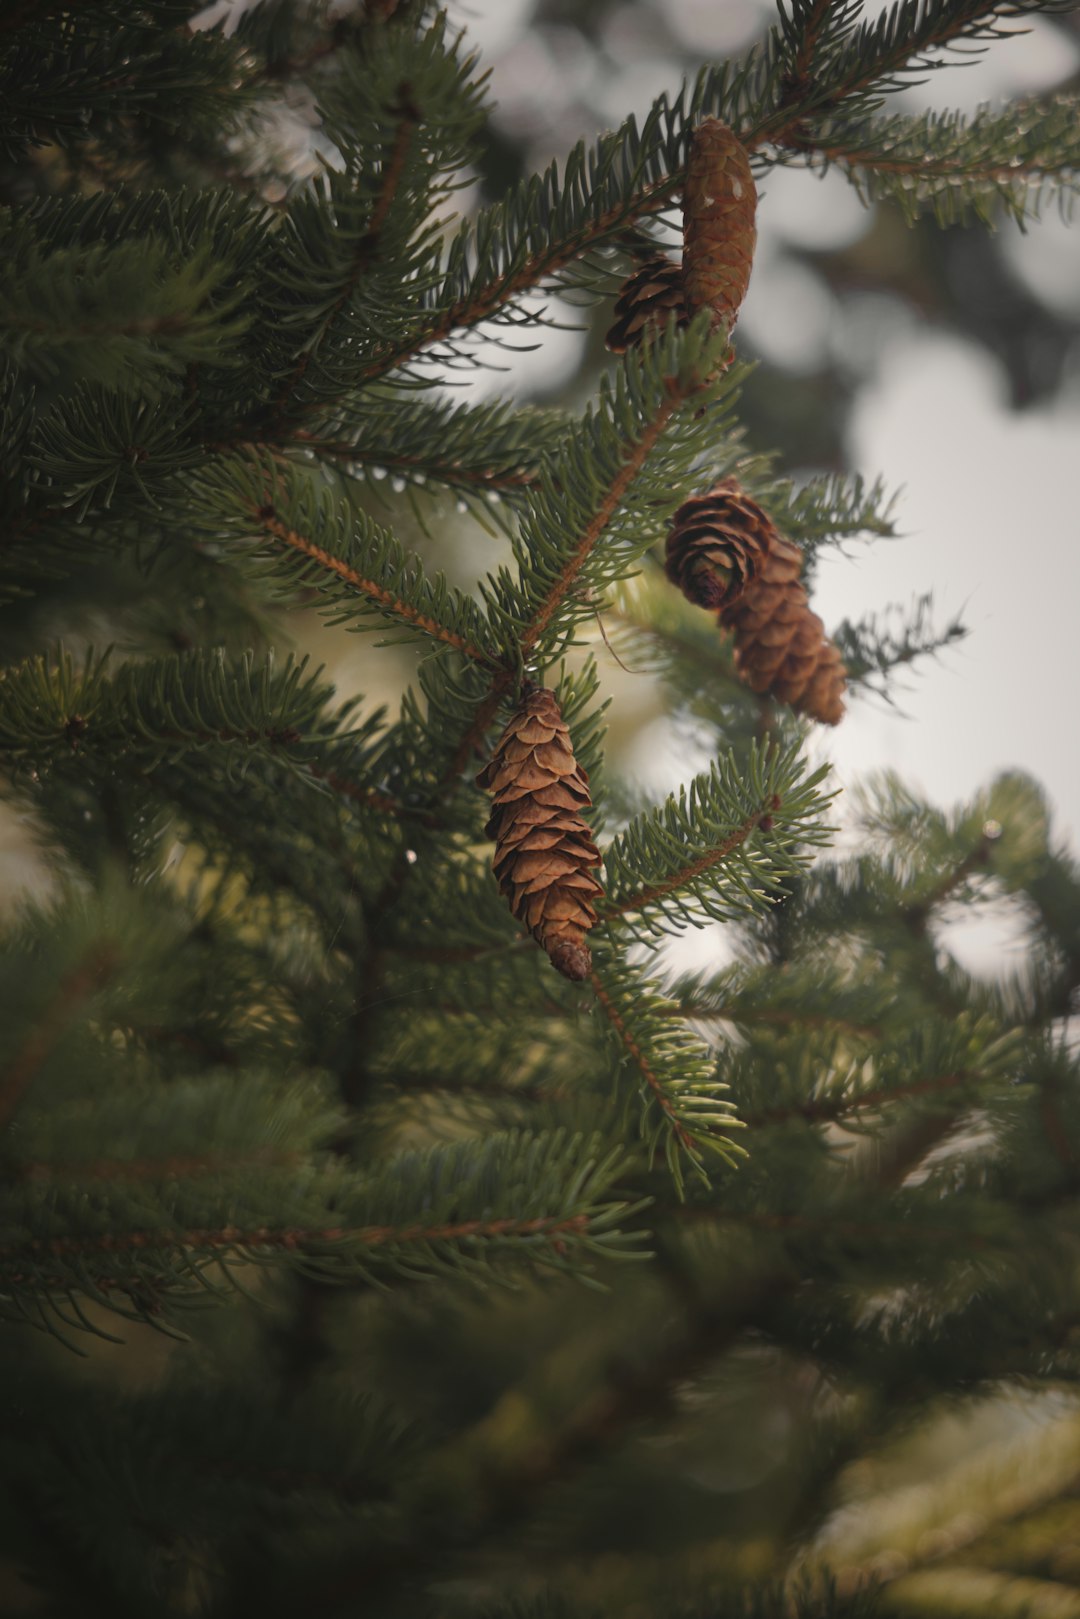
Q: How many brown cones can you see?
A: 5